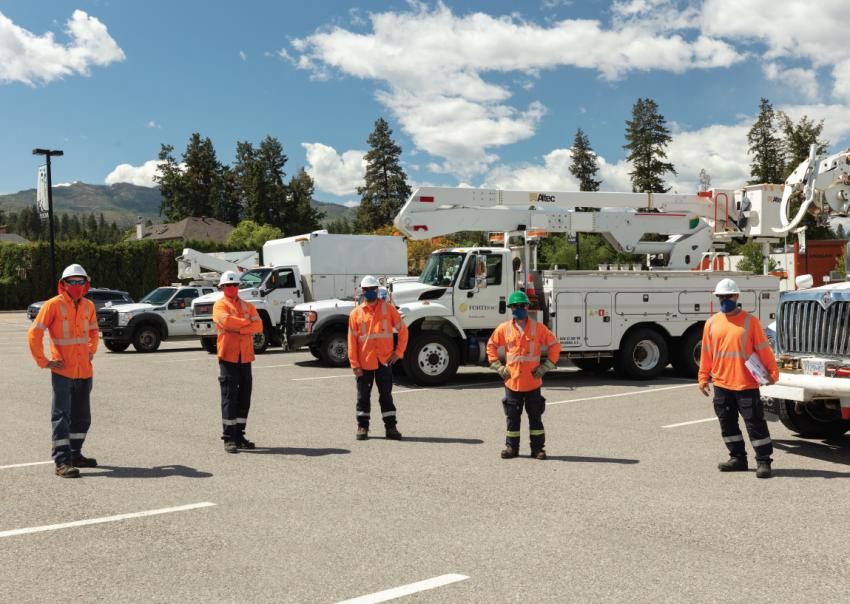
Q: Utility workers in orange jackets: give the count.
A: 5